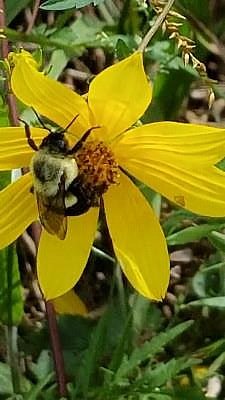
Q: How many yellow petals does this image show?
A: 8